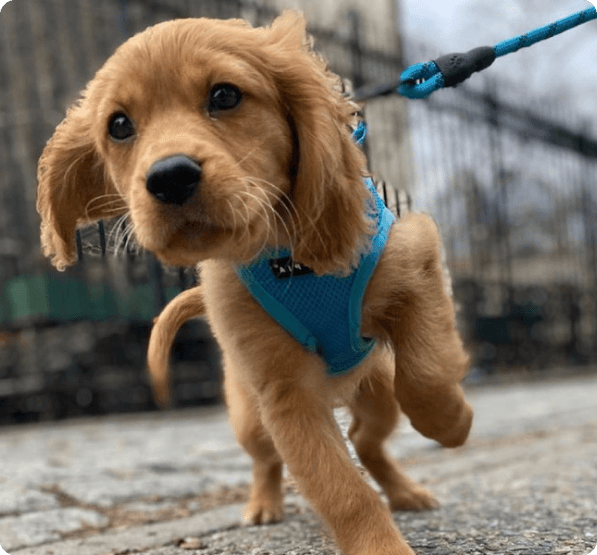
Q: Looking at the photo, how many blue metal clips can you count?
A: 0